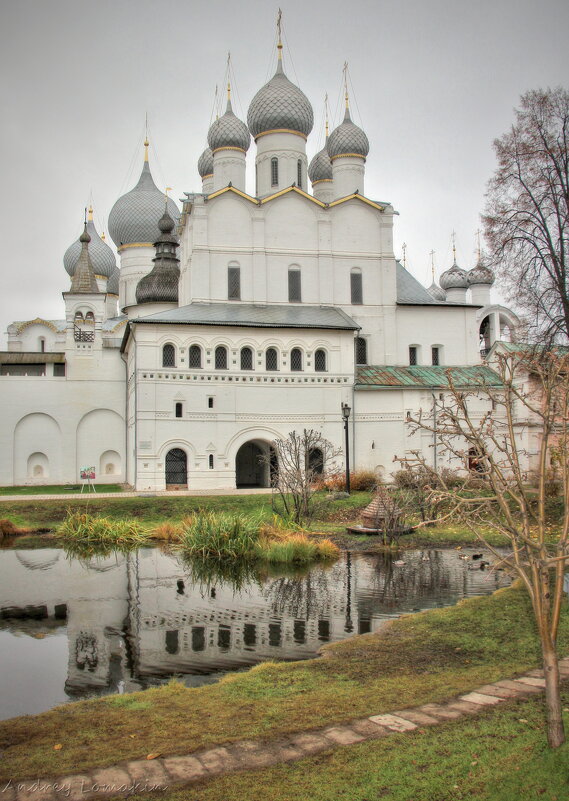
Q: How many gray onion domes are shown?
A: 11